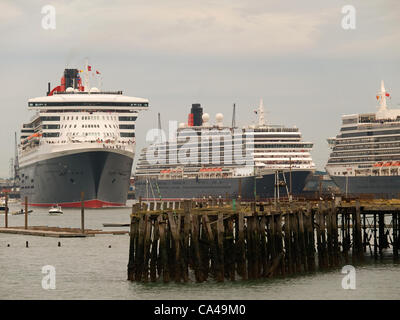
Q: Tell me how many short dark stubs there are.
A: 4